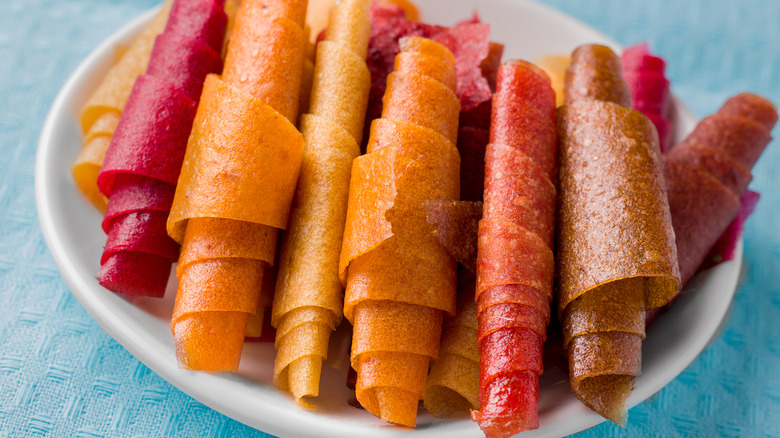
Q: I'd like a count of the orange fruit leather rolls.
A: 2